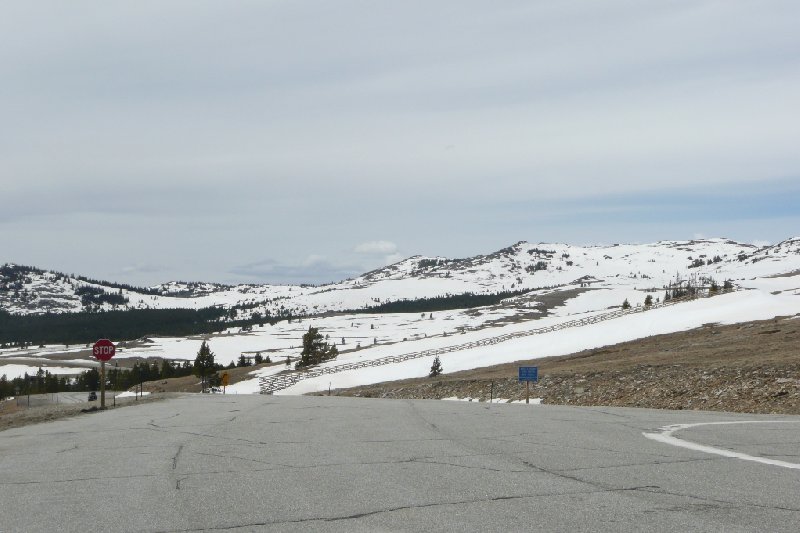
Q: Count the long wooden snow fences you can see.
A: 1